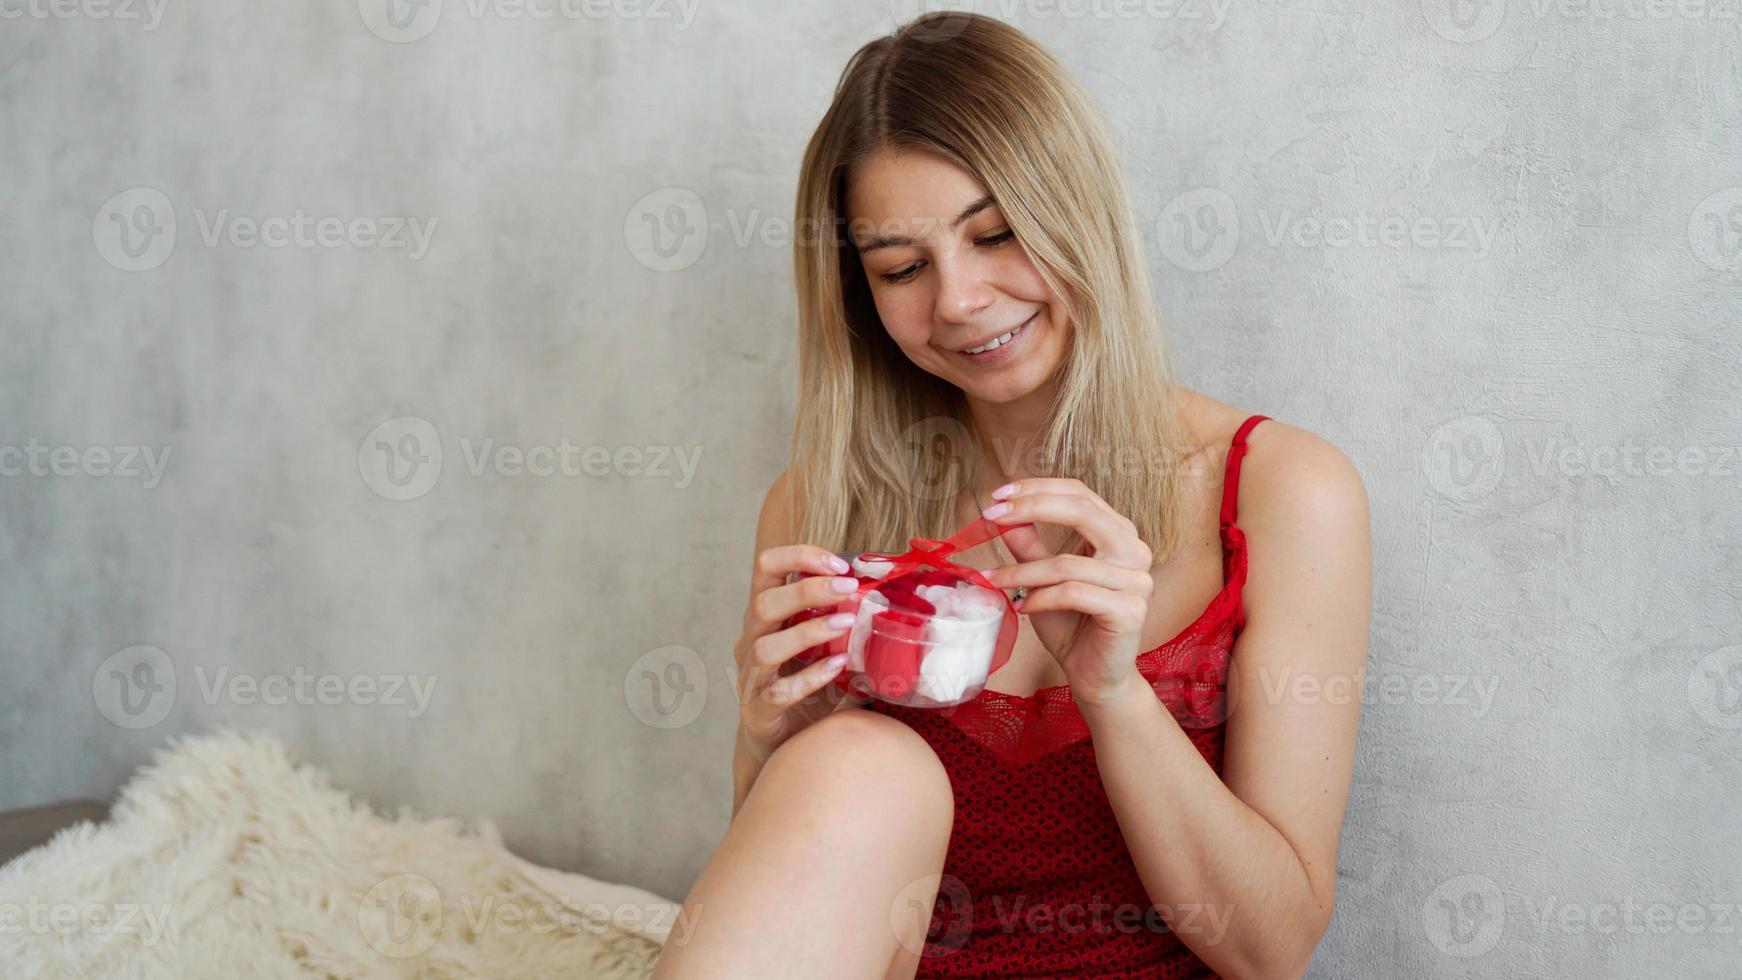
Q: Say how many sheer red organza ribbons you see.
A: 1